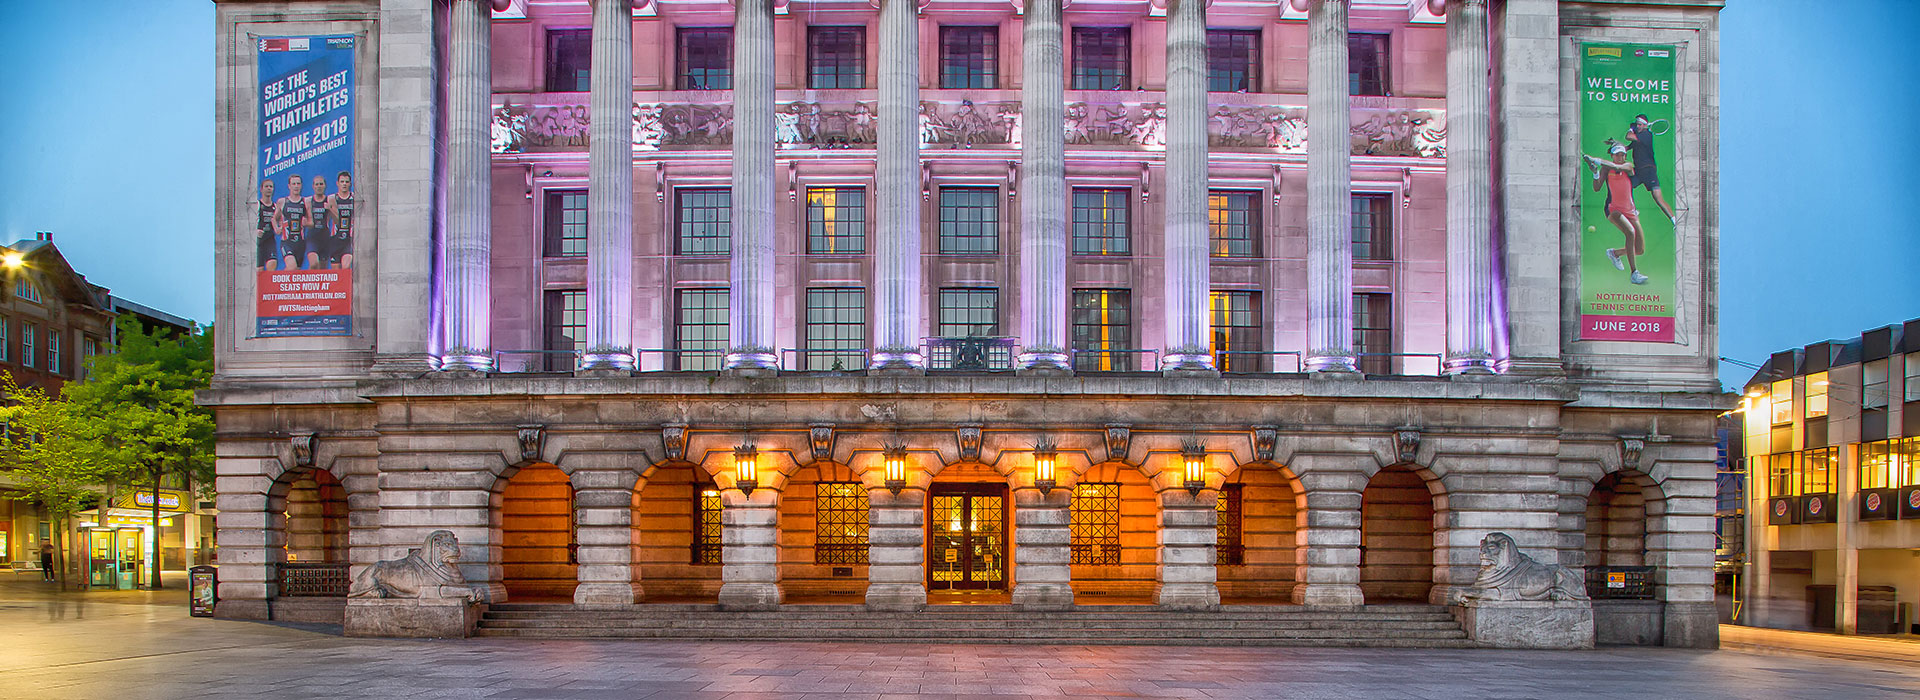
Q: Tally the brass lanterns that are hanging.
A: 4